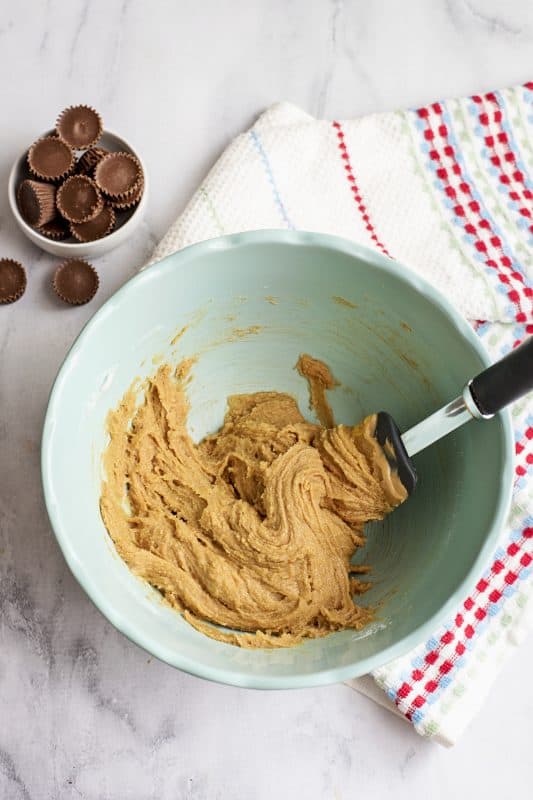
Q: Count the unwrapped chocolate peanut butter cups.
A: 11